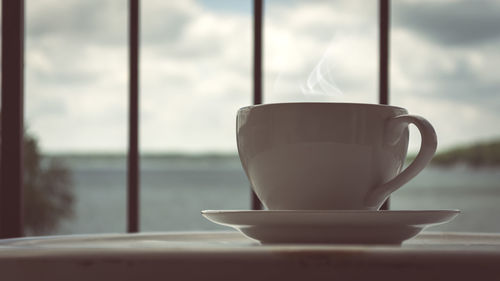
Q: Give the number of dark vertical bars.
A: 4